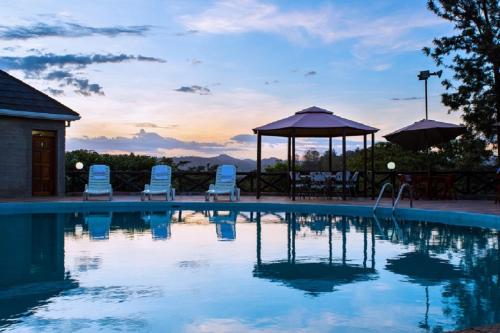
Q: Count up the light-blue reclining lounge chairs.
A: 3